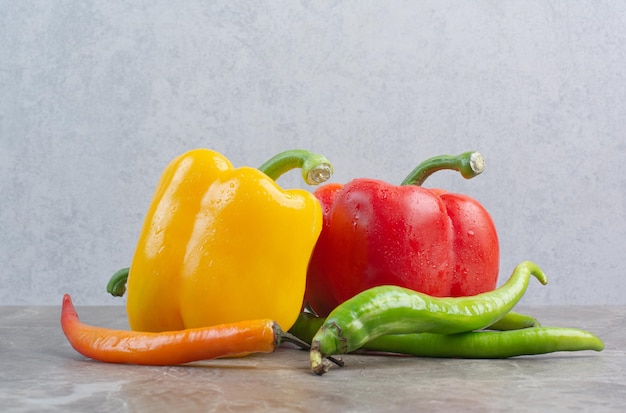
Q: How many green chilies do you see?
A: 3